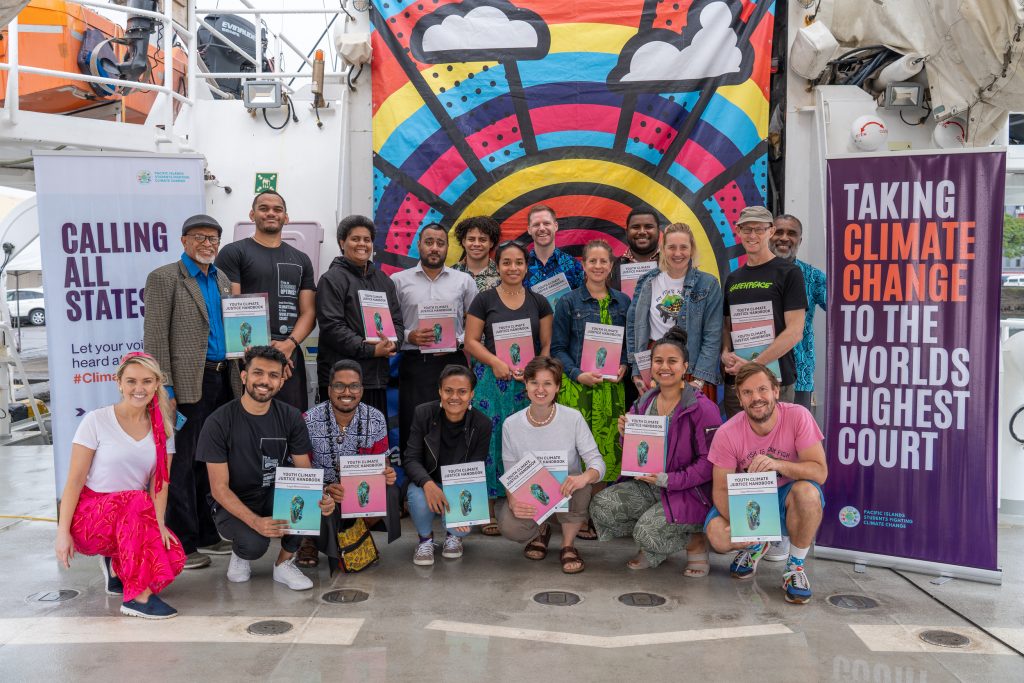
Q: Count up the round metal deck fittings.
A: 7